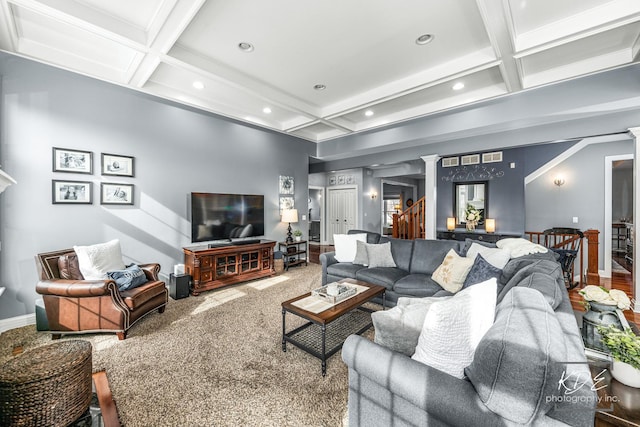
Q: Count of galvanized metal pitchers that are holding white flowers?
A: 1